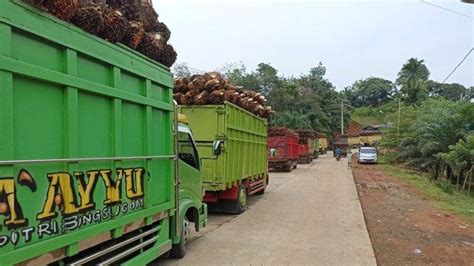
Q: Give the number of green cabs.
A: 1